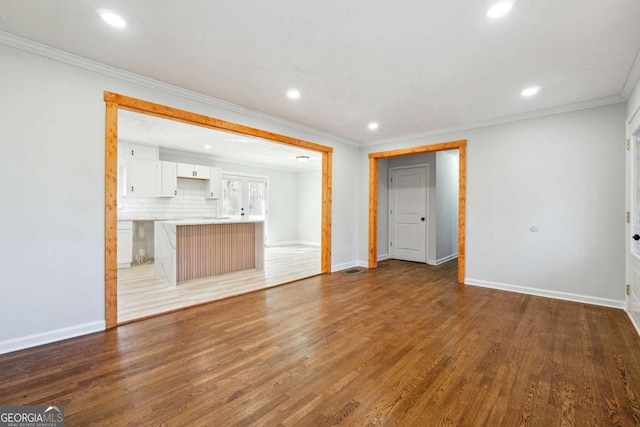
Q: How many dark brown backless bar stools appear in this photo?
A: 0